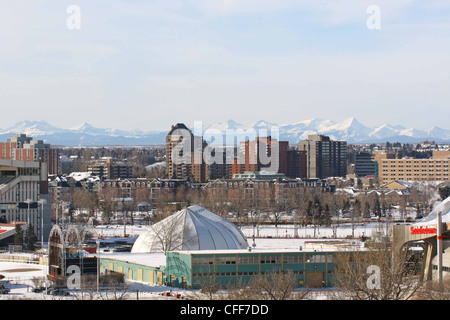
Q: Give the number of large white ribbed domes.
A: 1